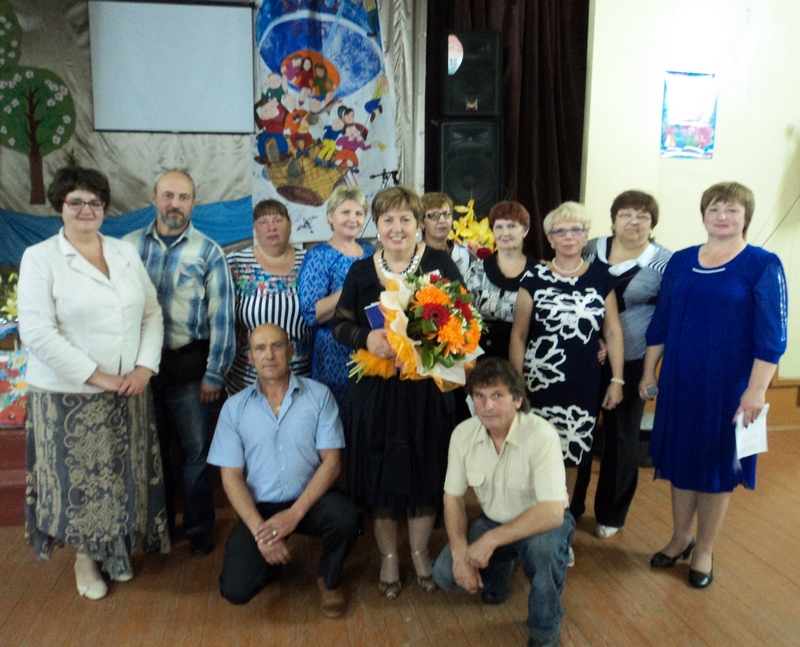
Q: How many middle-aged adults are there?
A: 12